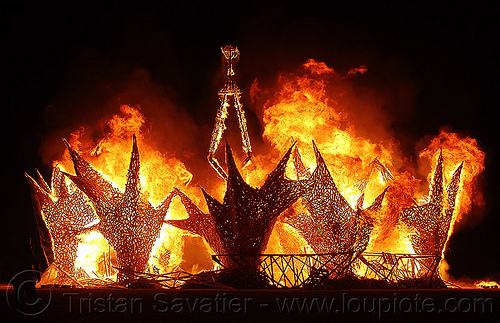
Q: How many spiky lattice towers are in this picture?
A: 5